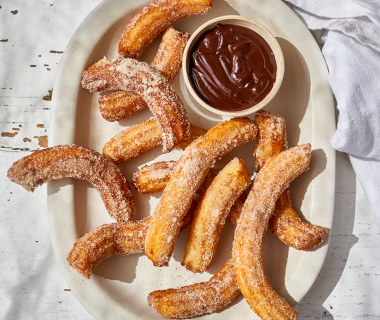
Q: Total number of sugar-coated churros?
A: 12